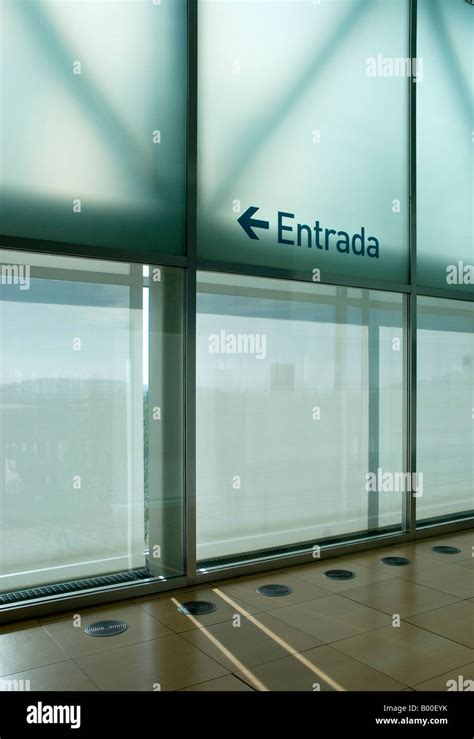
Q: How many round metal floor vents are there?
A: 6